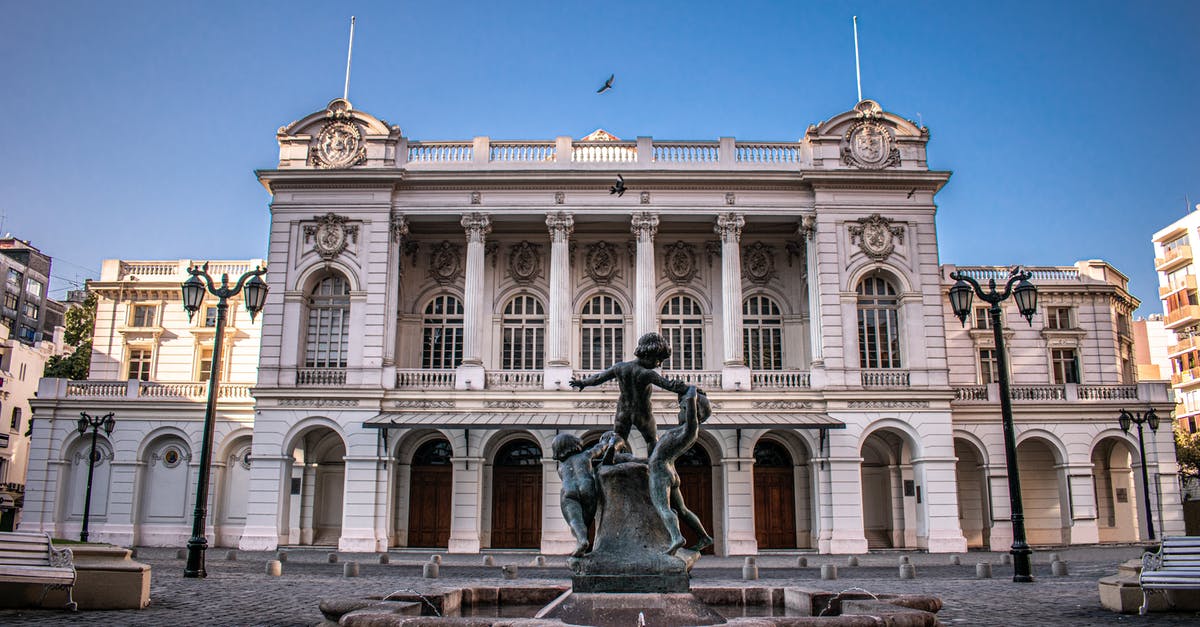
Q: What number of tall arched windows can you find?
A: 7